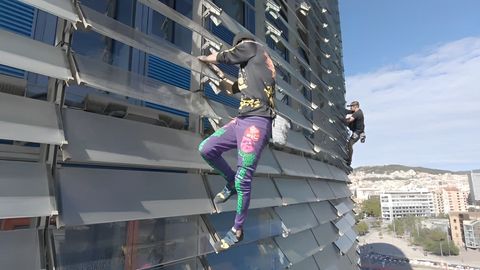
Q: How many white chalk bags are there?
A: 1